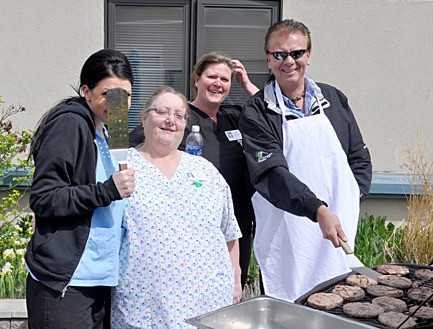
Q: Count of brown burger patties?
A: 13